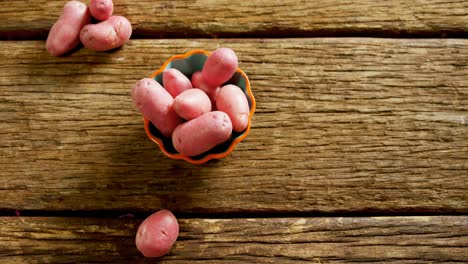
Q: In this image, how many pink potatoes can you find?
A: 11